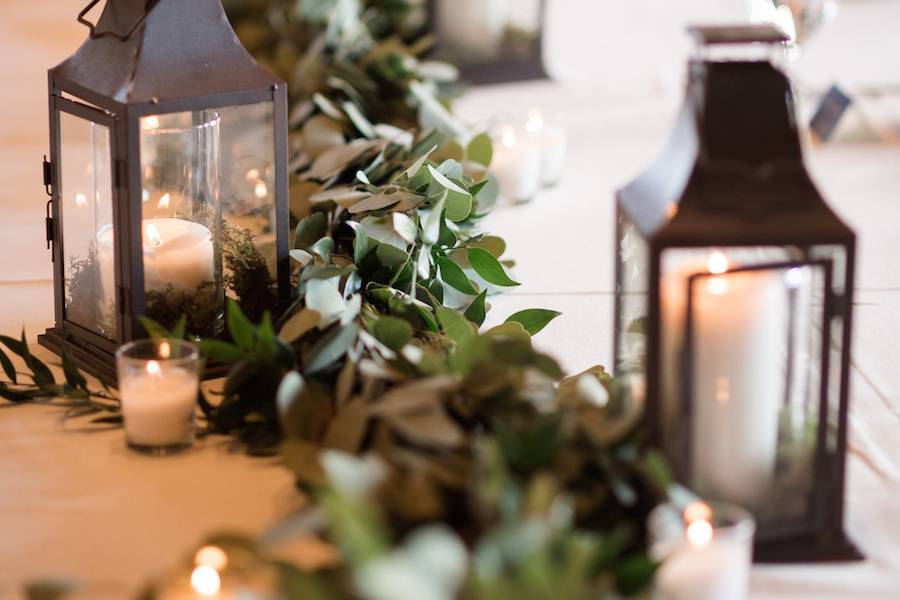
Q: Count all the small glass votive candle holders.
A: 5